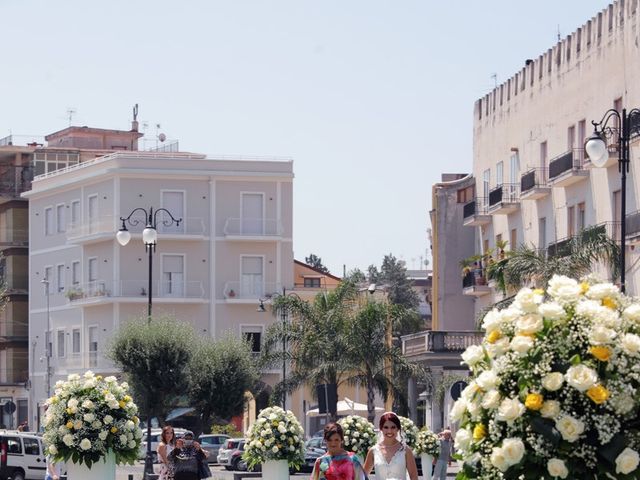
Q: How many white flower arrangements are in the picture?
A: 6